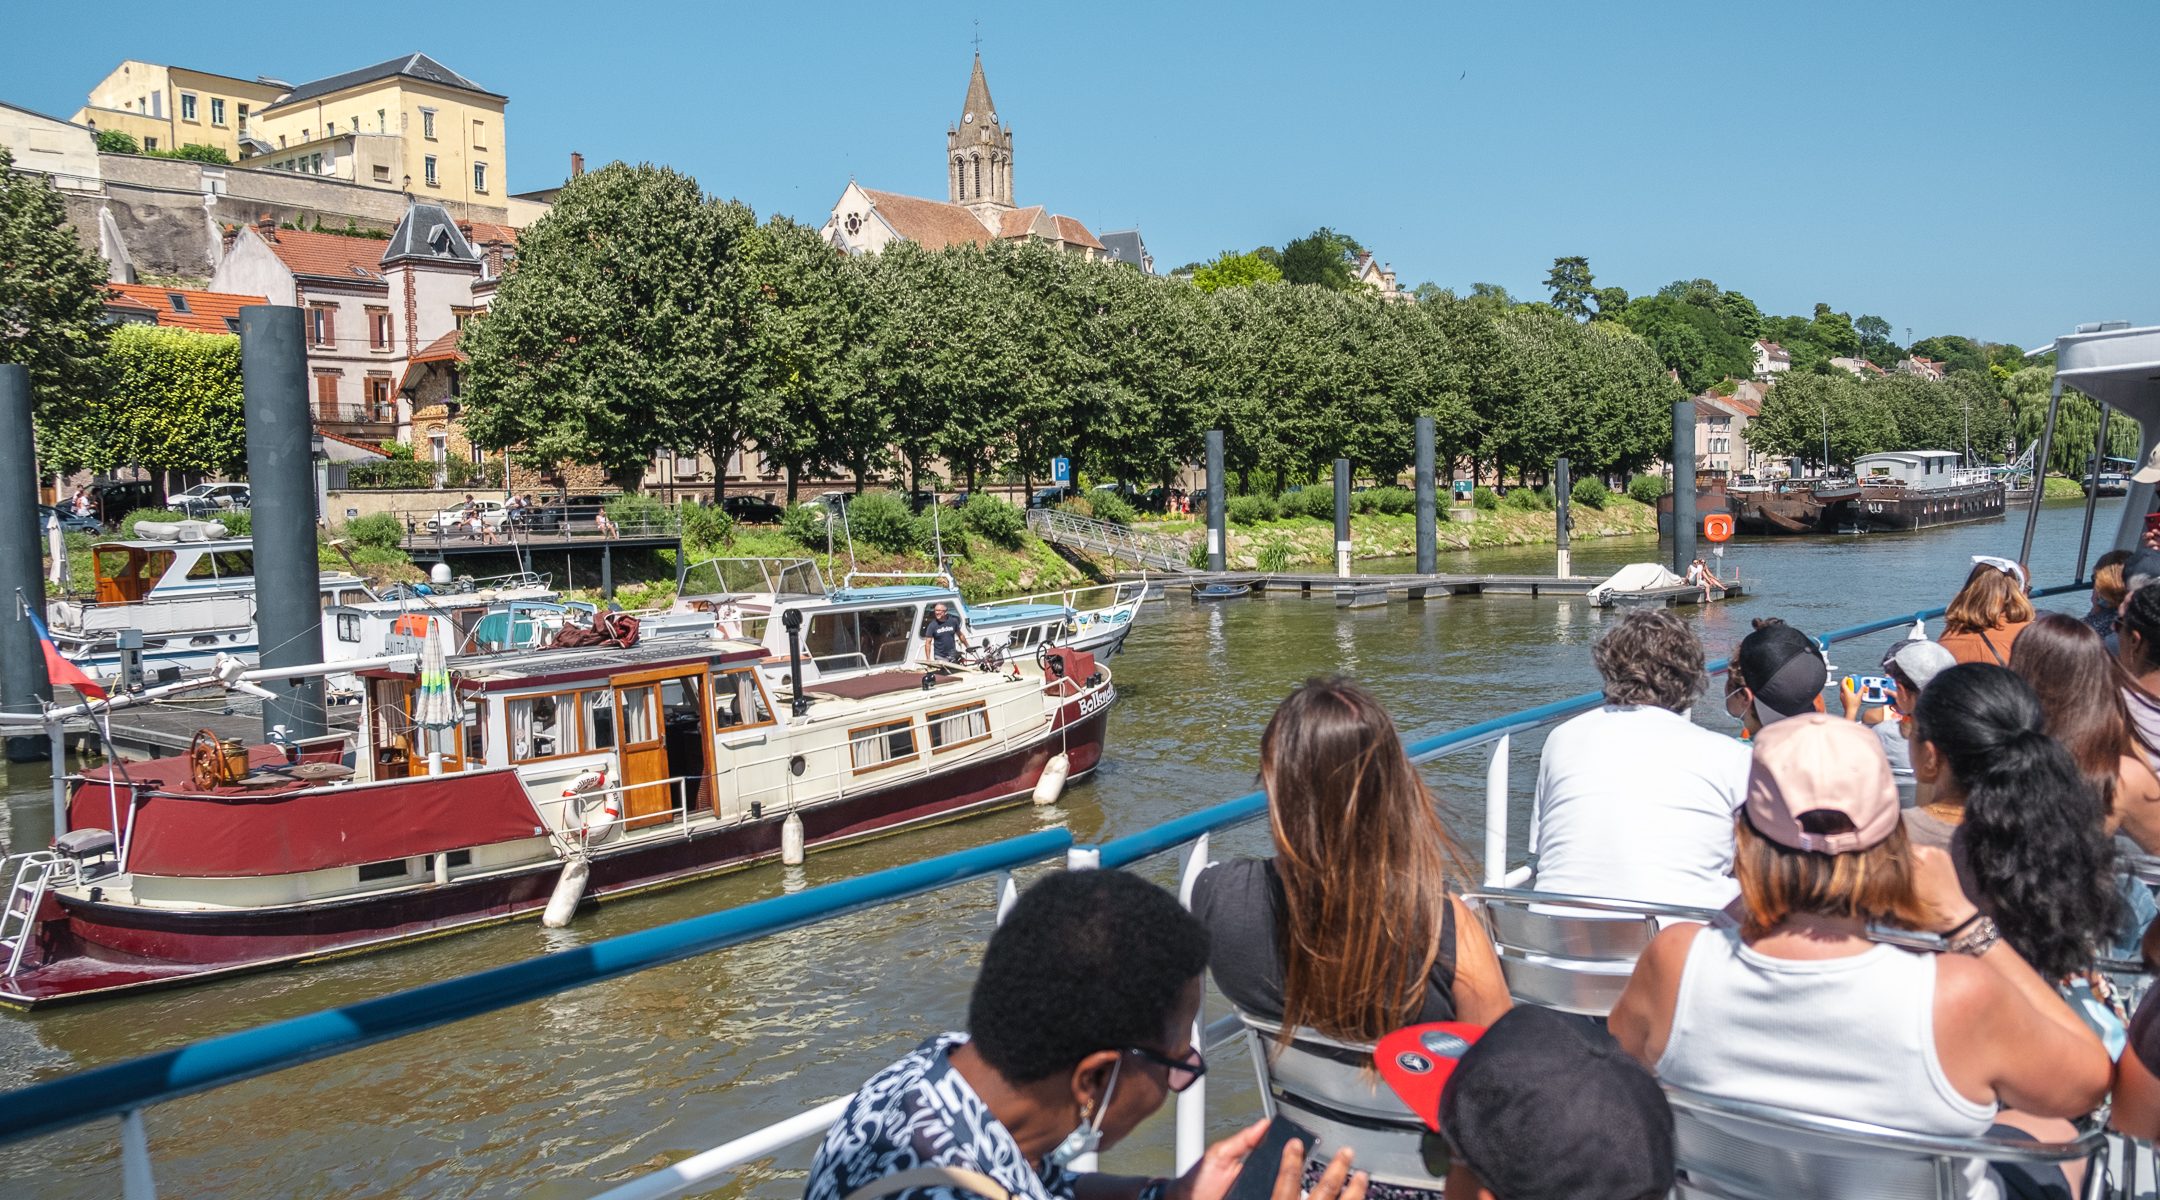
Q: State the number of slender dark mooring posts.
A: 7